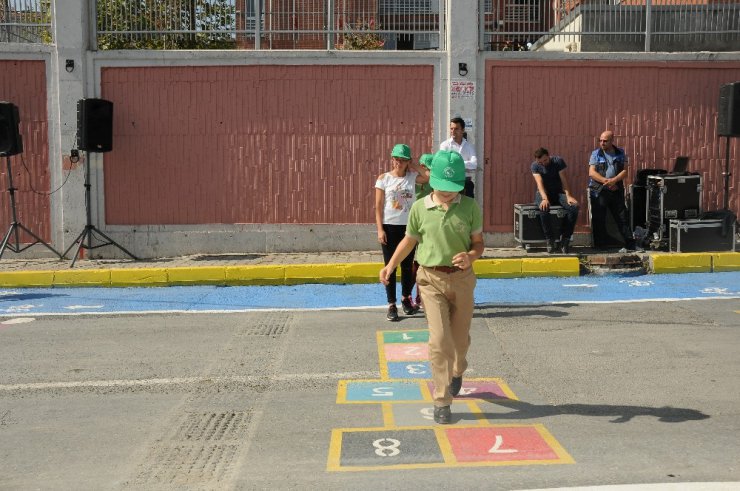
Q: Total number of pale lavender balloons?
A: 0